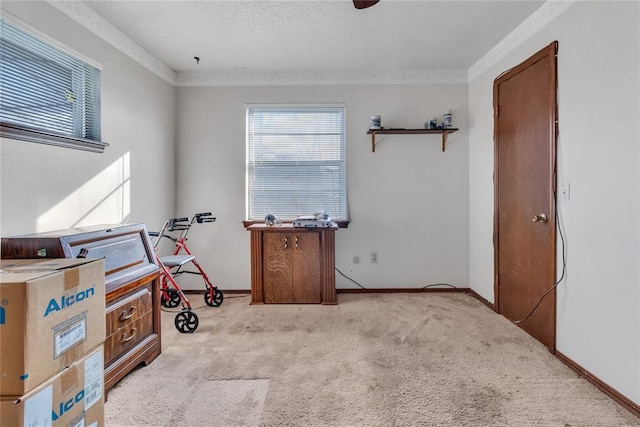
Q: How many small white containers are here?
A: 3